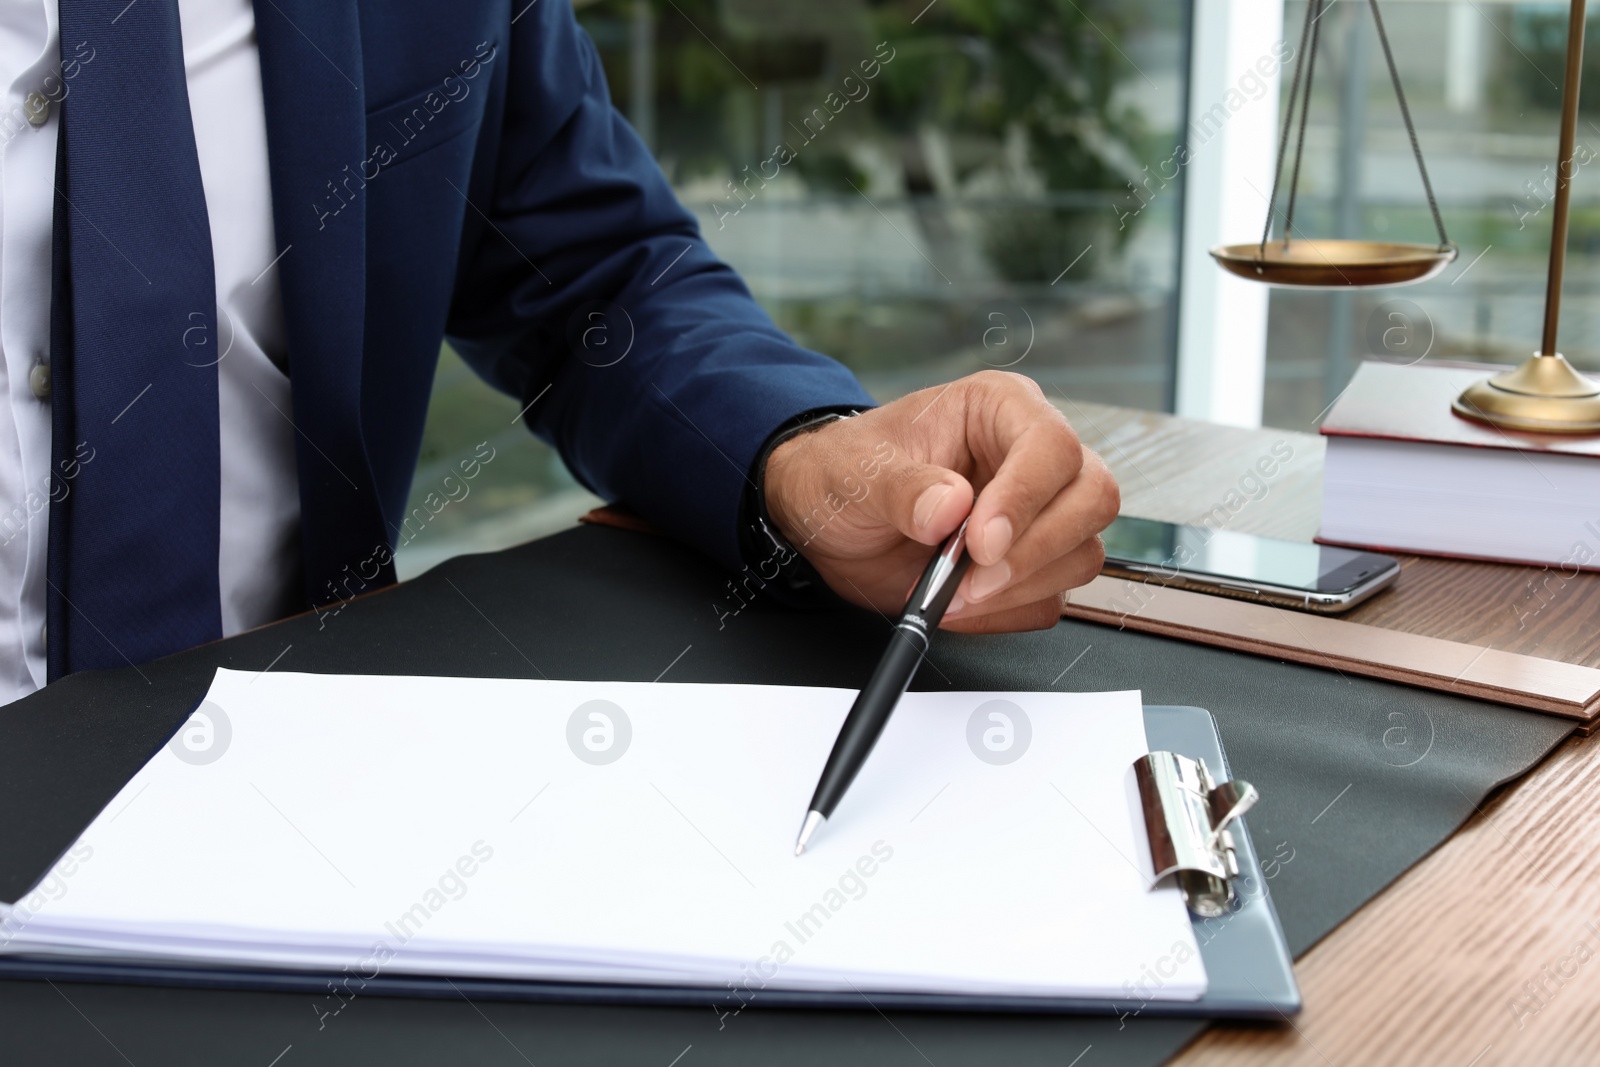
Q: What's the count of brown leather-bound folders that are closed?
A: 0